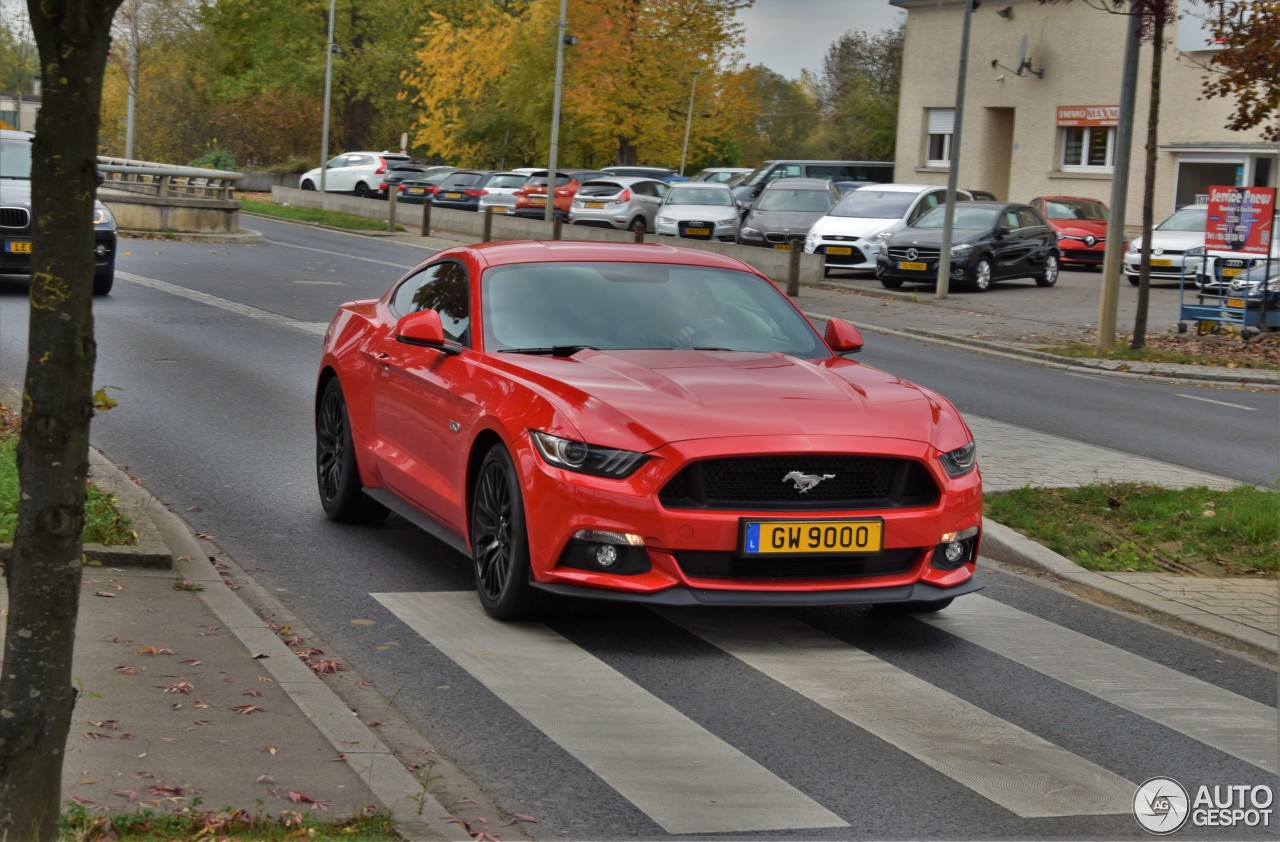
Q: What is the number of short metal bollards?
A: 6